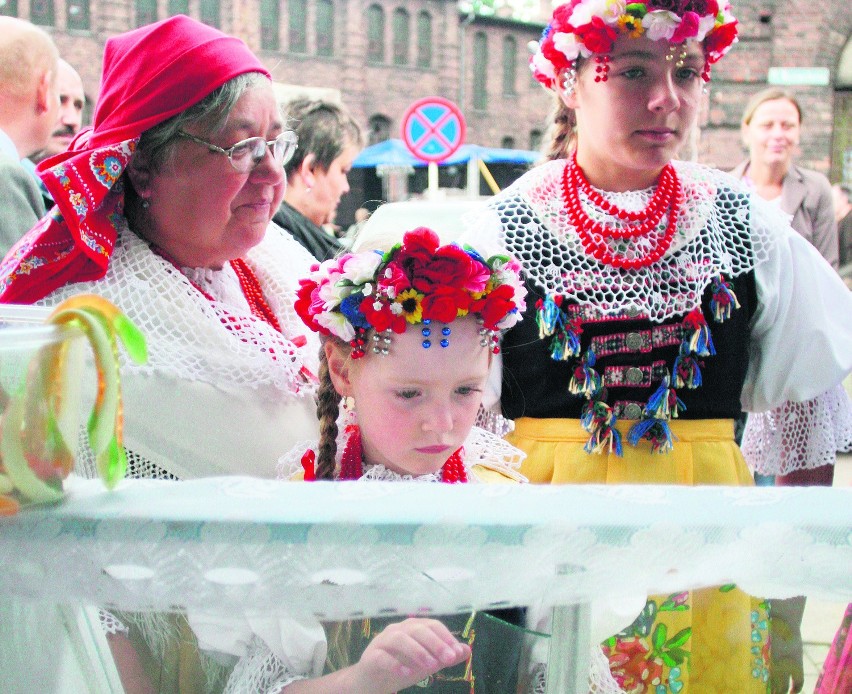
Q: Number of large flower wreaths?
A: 2